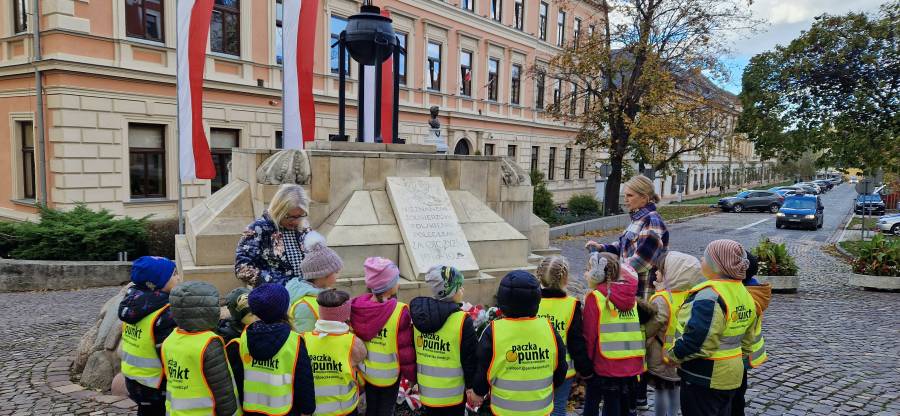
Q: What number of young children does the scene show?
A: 14